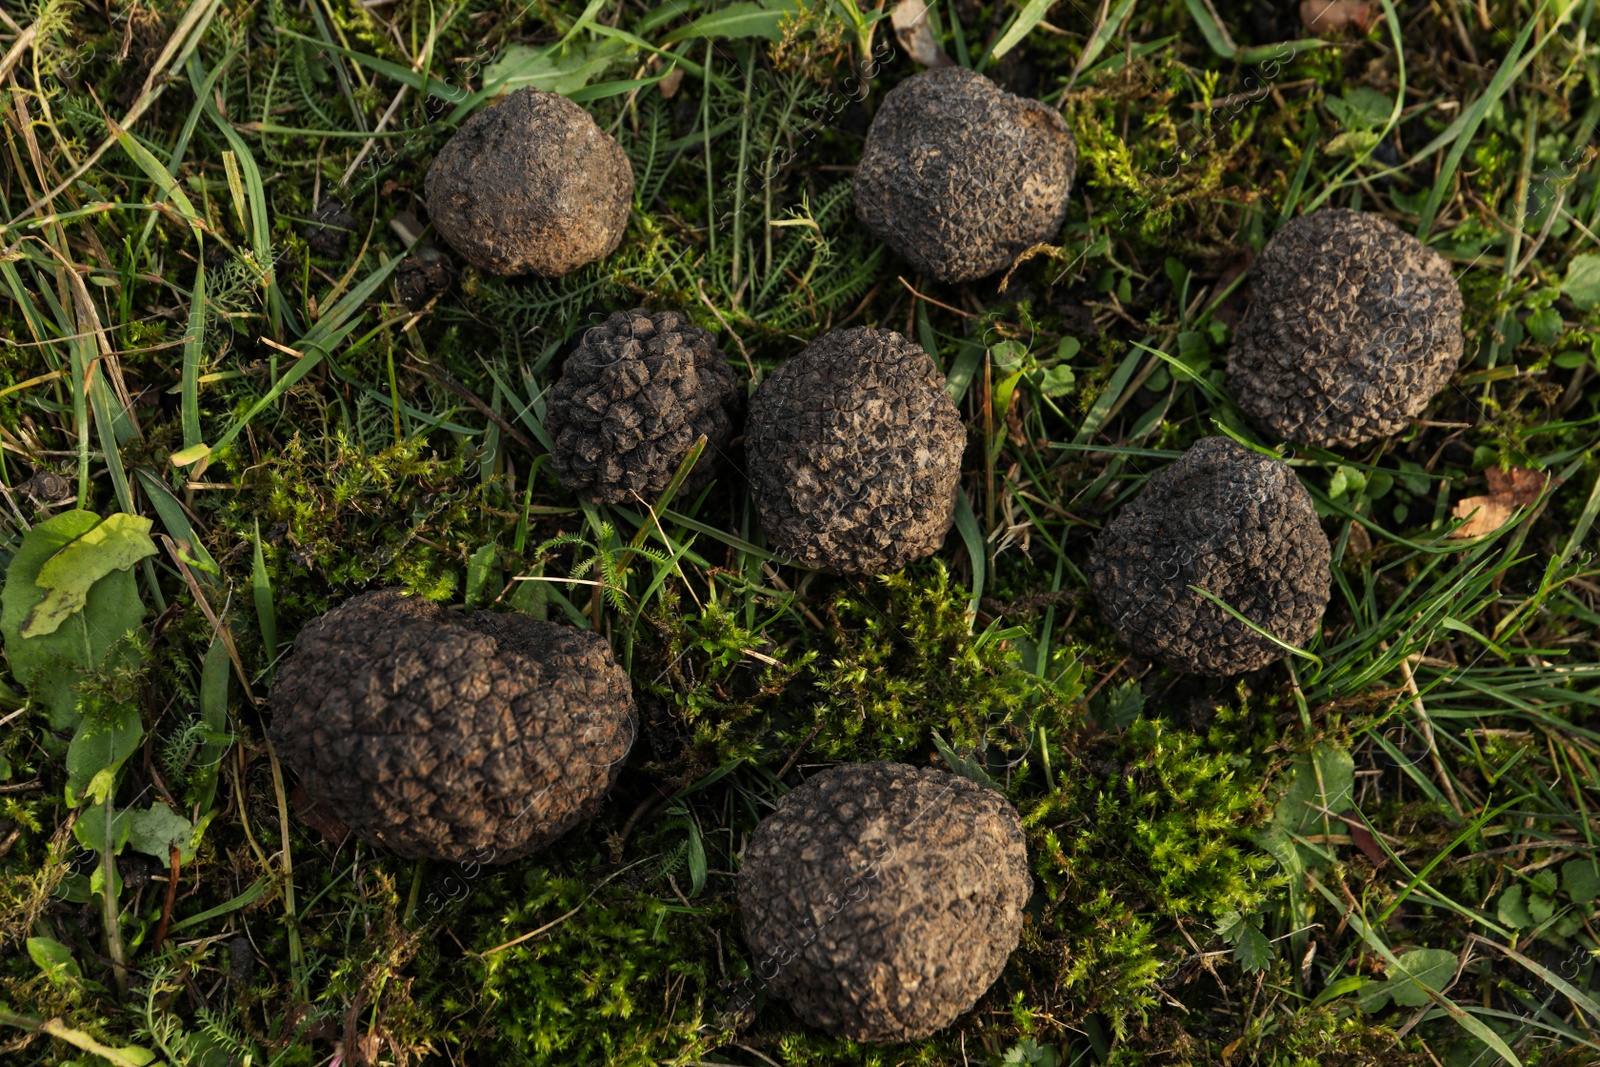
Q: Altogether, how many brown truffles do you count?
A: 8